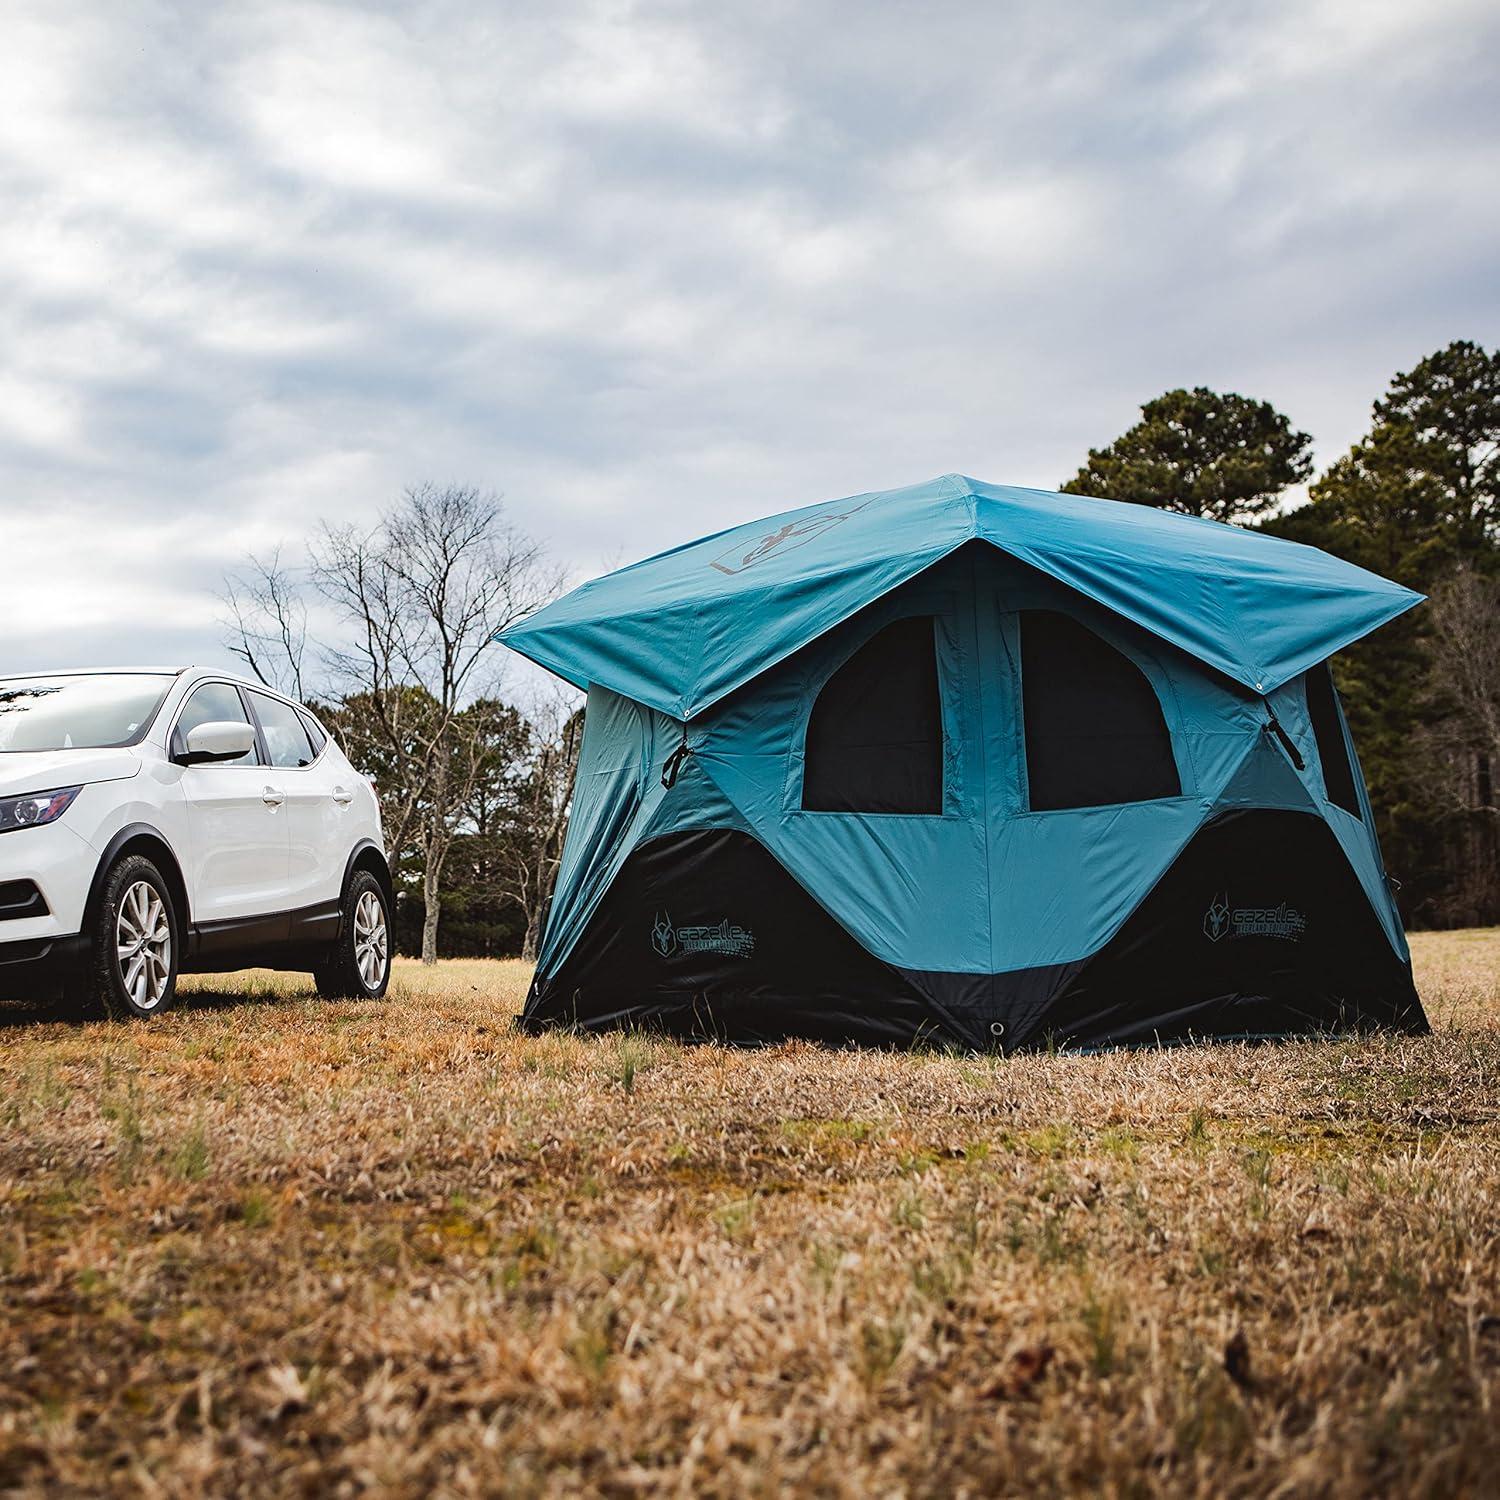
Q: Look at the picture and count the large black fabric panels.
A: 2